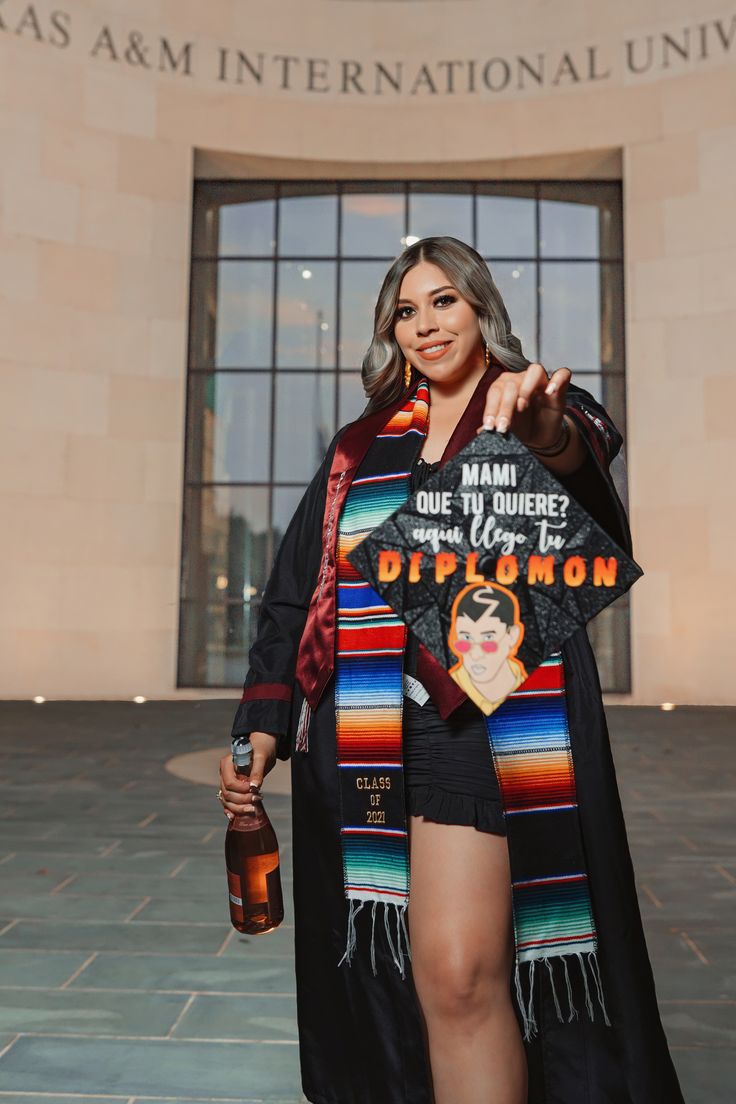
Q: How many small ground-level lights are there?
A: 3